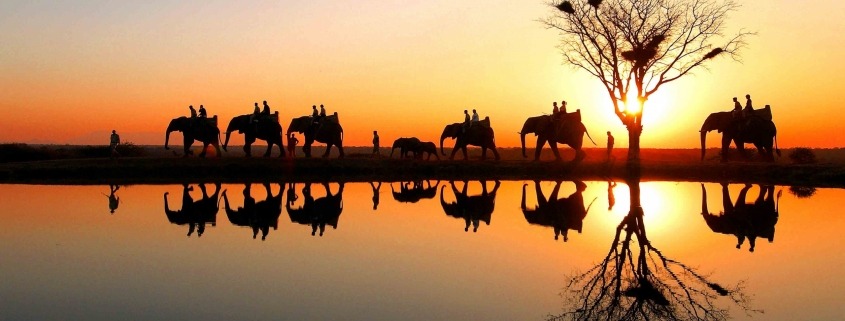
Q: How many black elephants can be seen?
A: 8